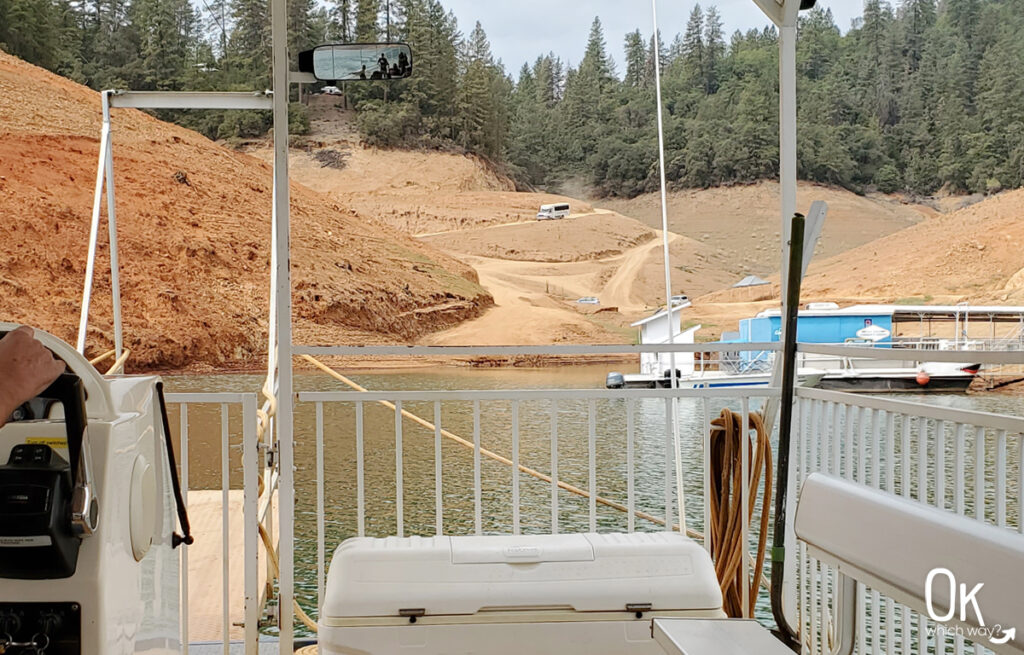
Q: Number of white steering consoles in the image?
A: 1